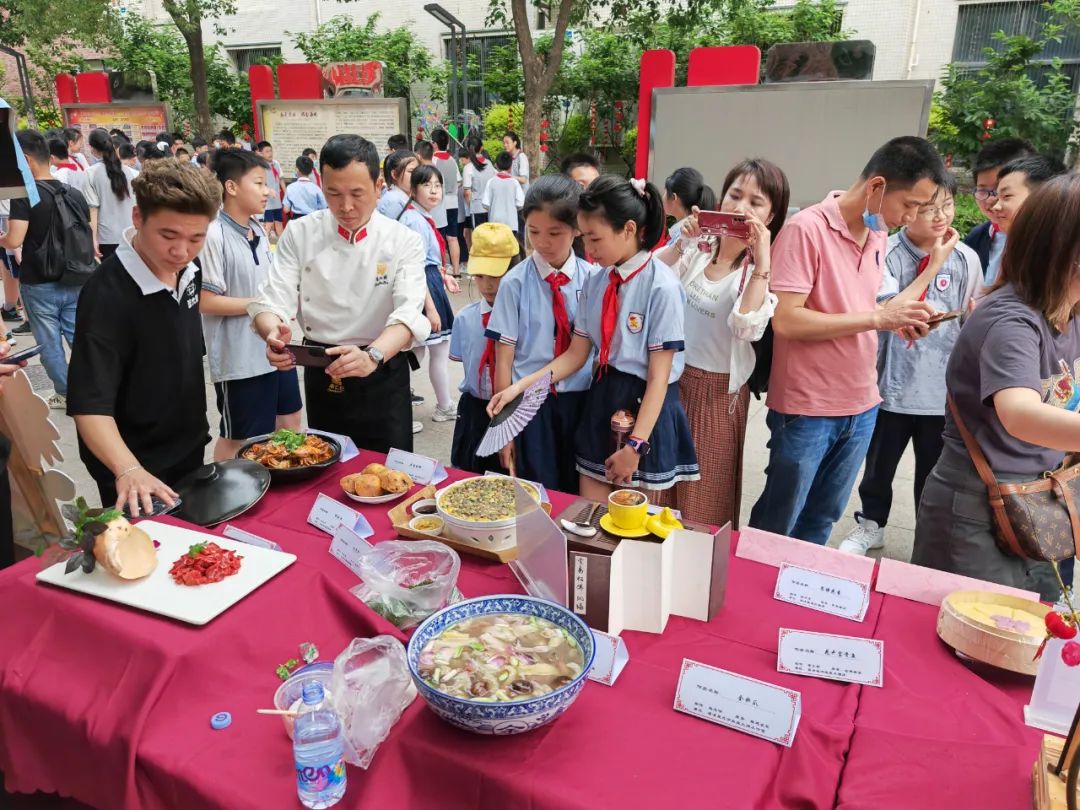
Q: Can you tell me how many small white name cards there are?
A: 11